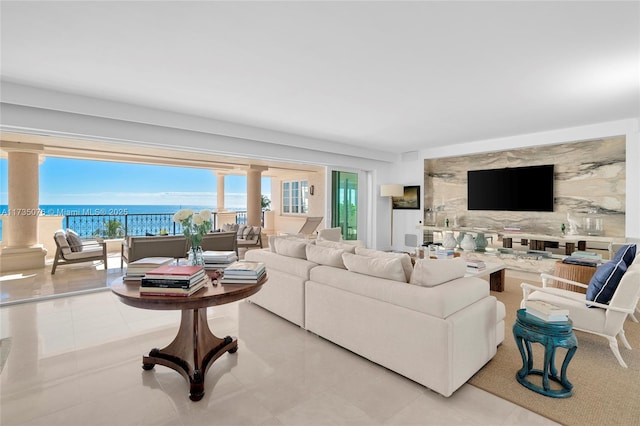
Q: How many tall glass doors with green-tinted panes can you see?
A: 1